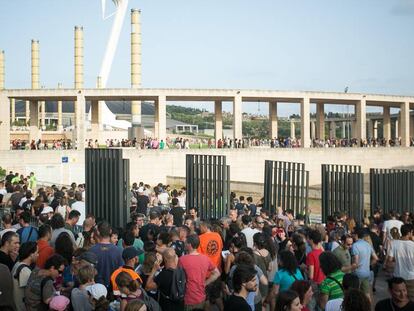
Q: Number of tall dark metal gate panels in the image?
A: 5